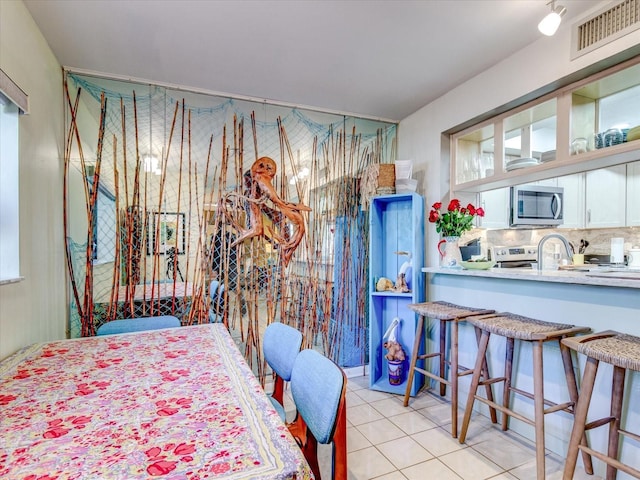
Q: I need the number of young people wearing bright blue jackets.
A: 0